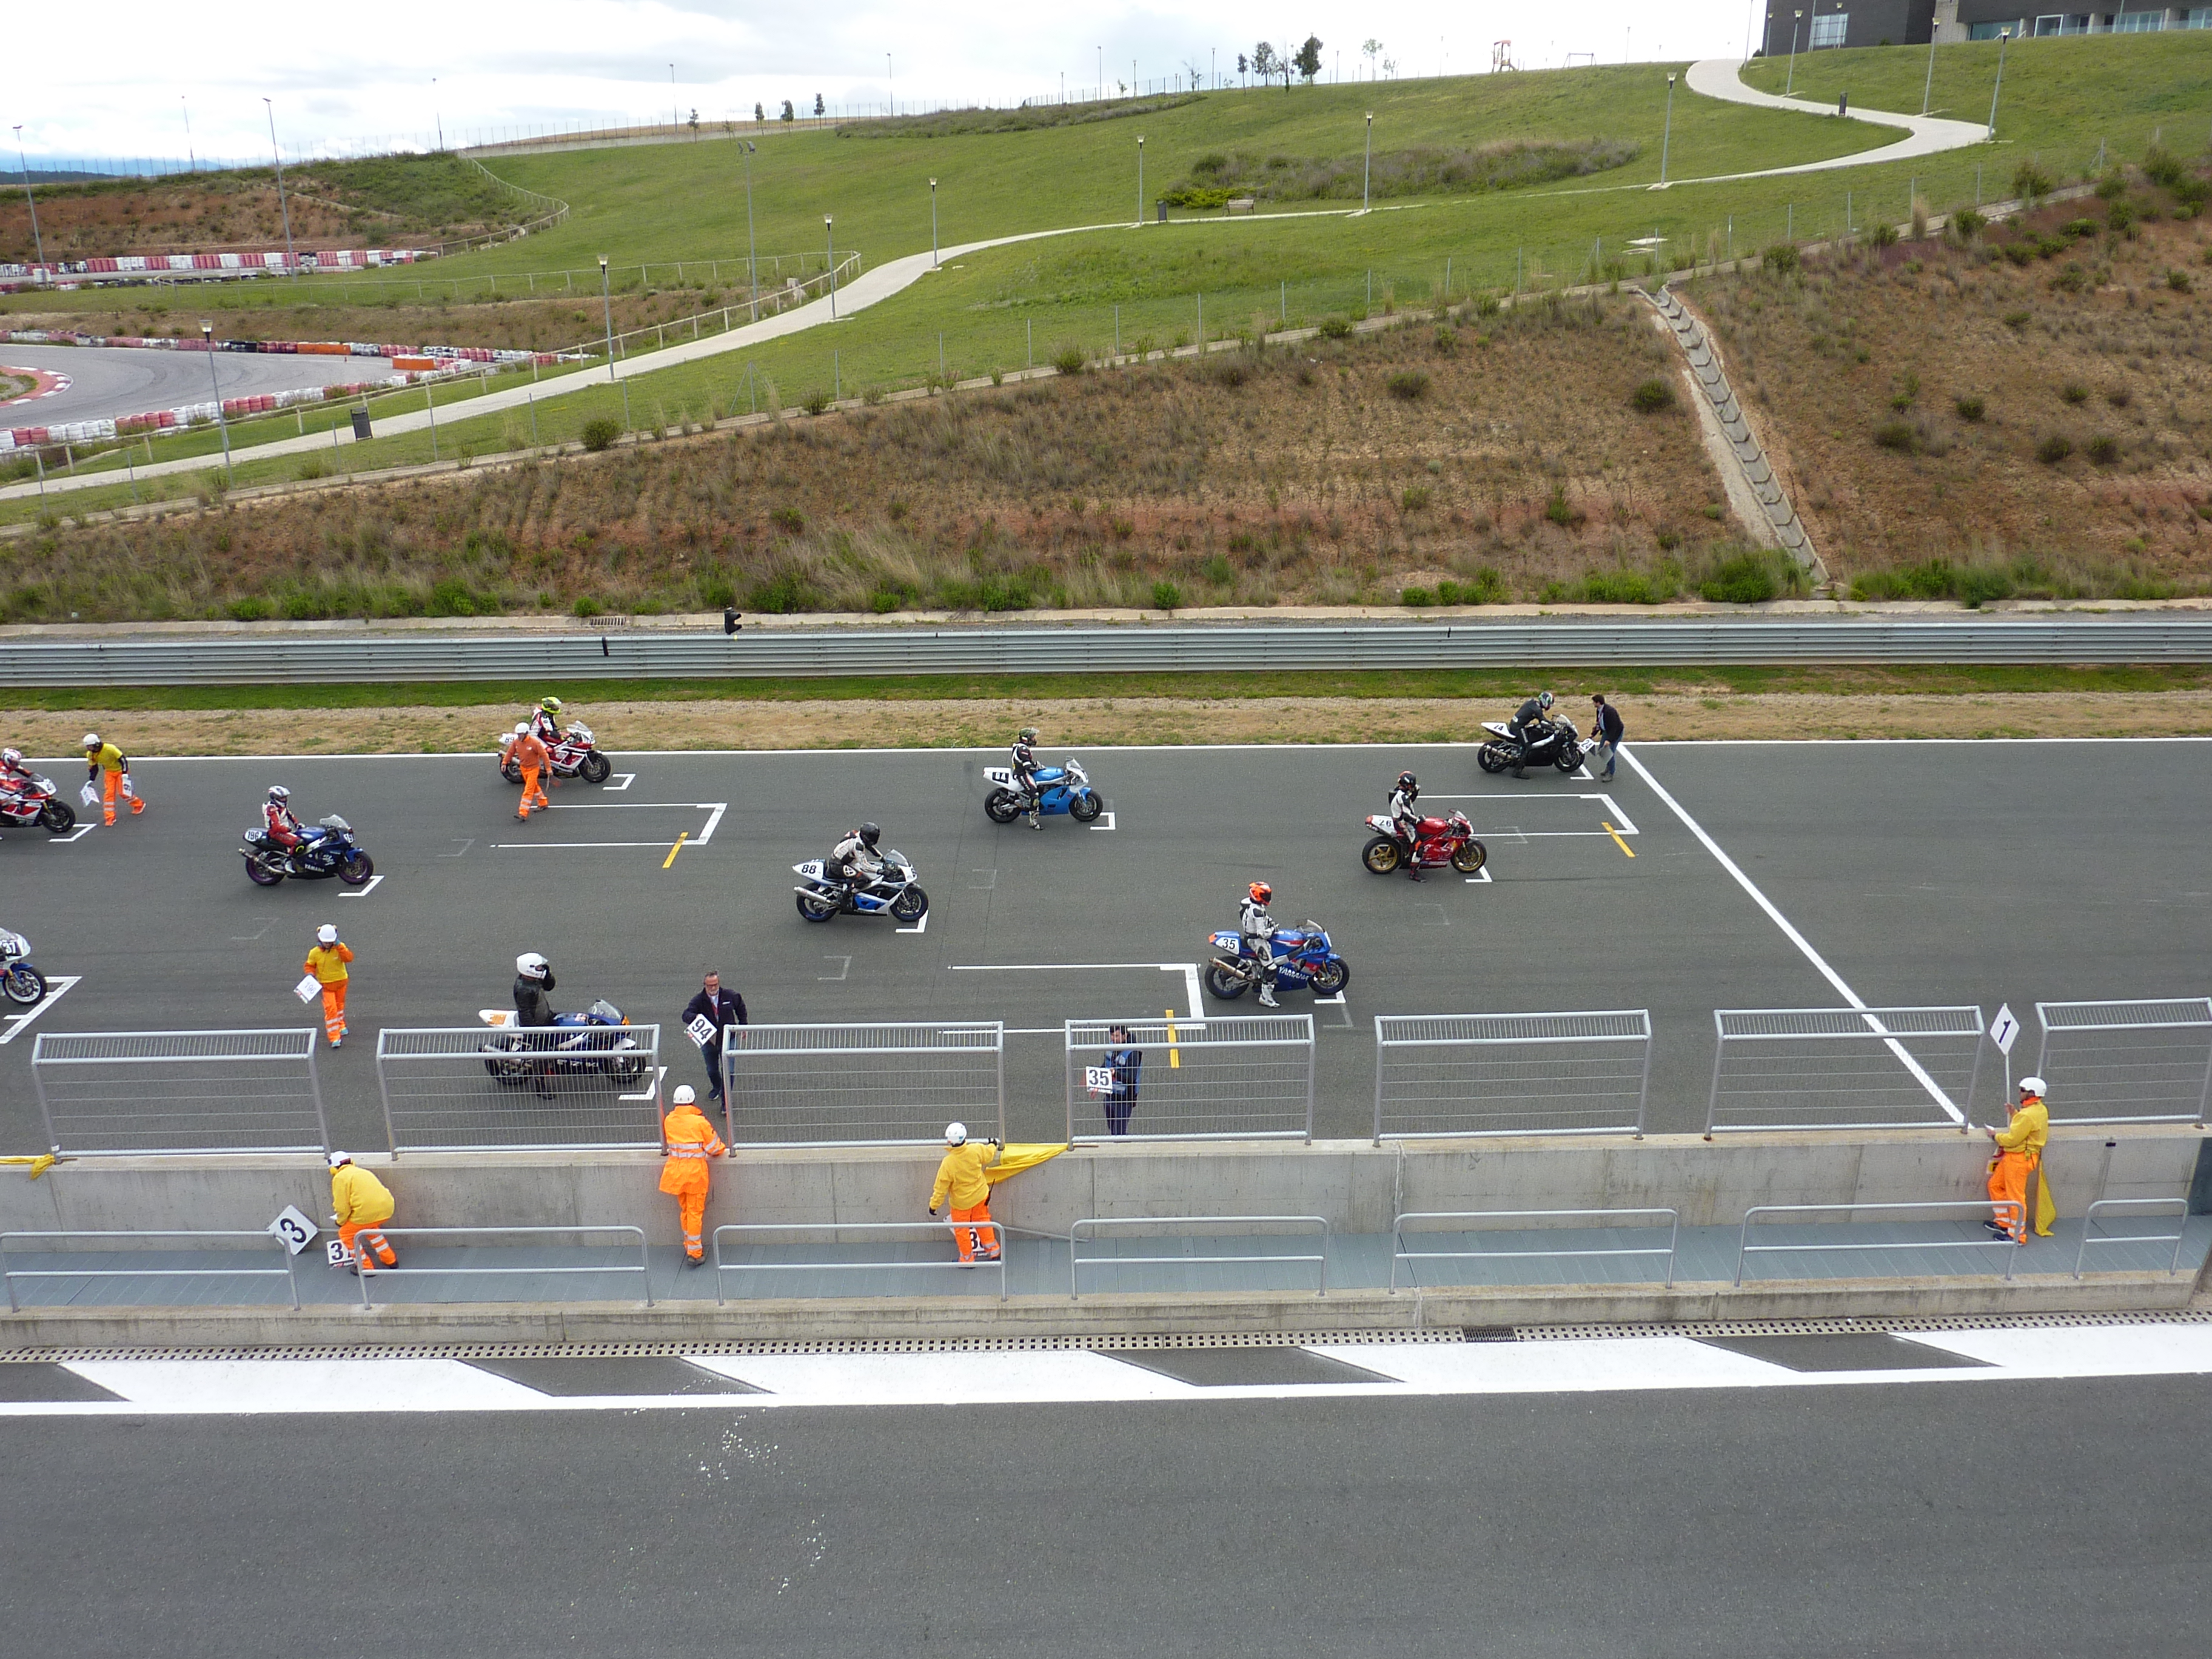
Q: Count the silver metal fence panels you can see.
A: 7